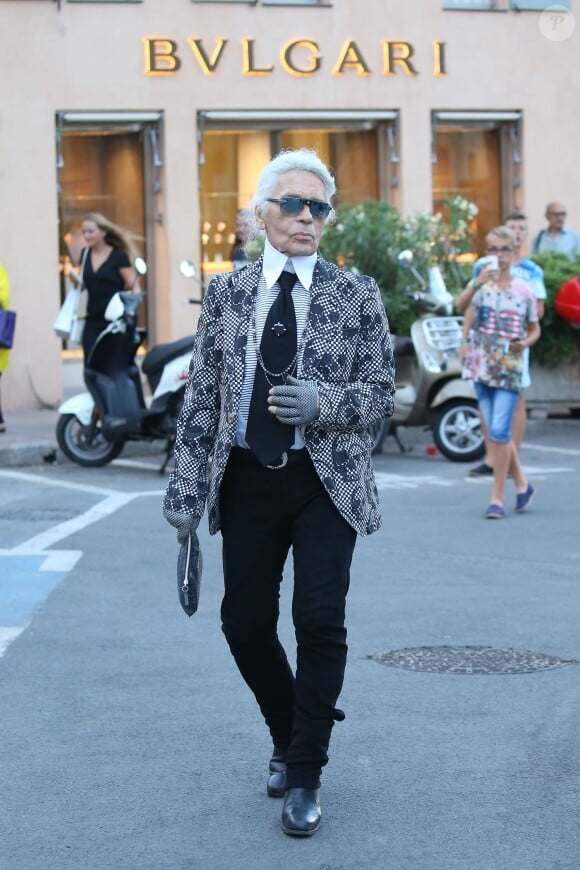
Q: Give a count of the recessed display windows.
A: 3